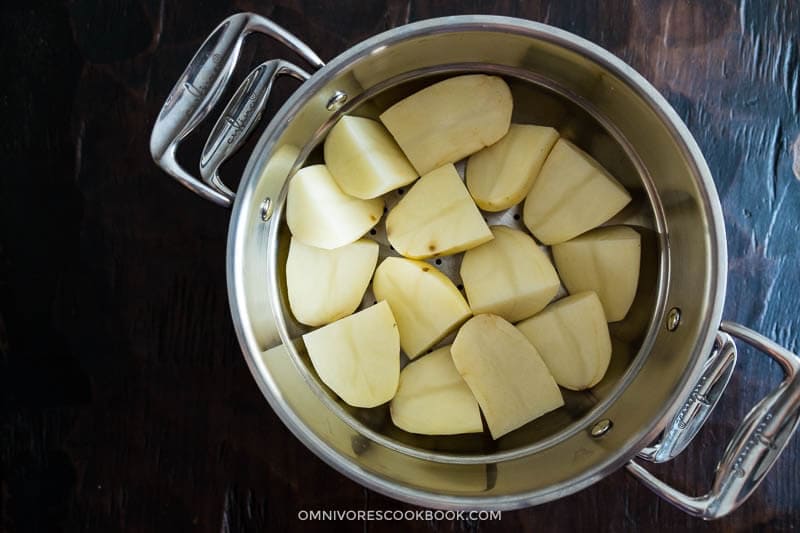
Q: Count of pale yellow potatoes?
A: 14